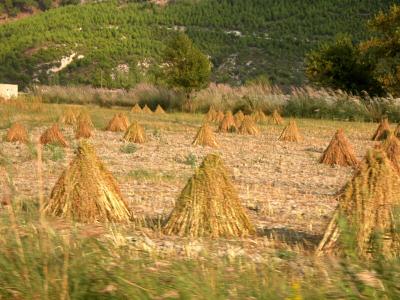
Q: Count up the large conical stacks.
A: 3